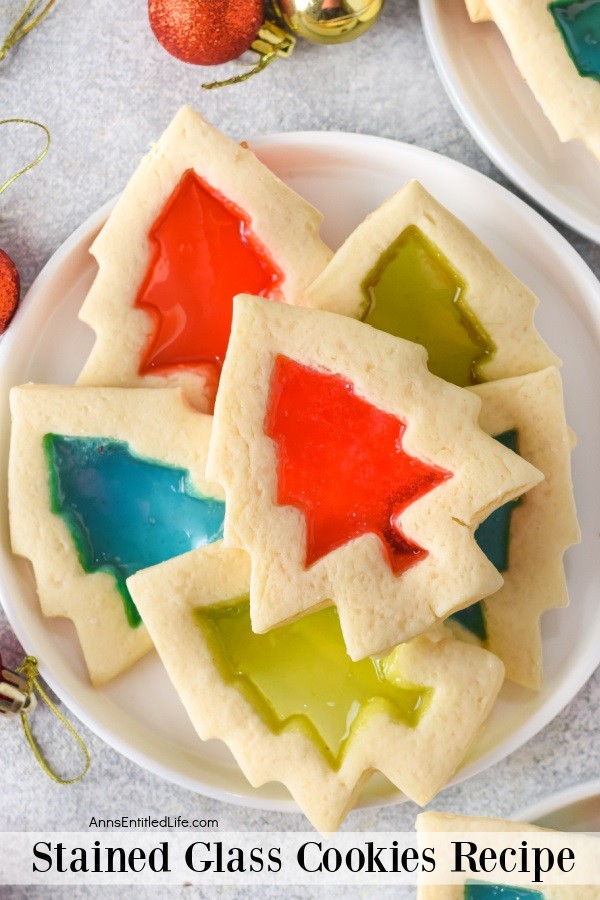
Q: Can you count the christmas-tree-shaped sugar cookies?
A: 8